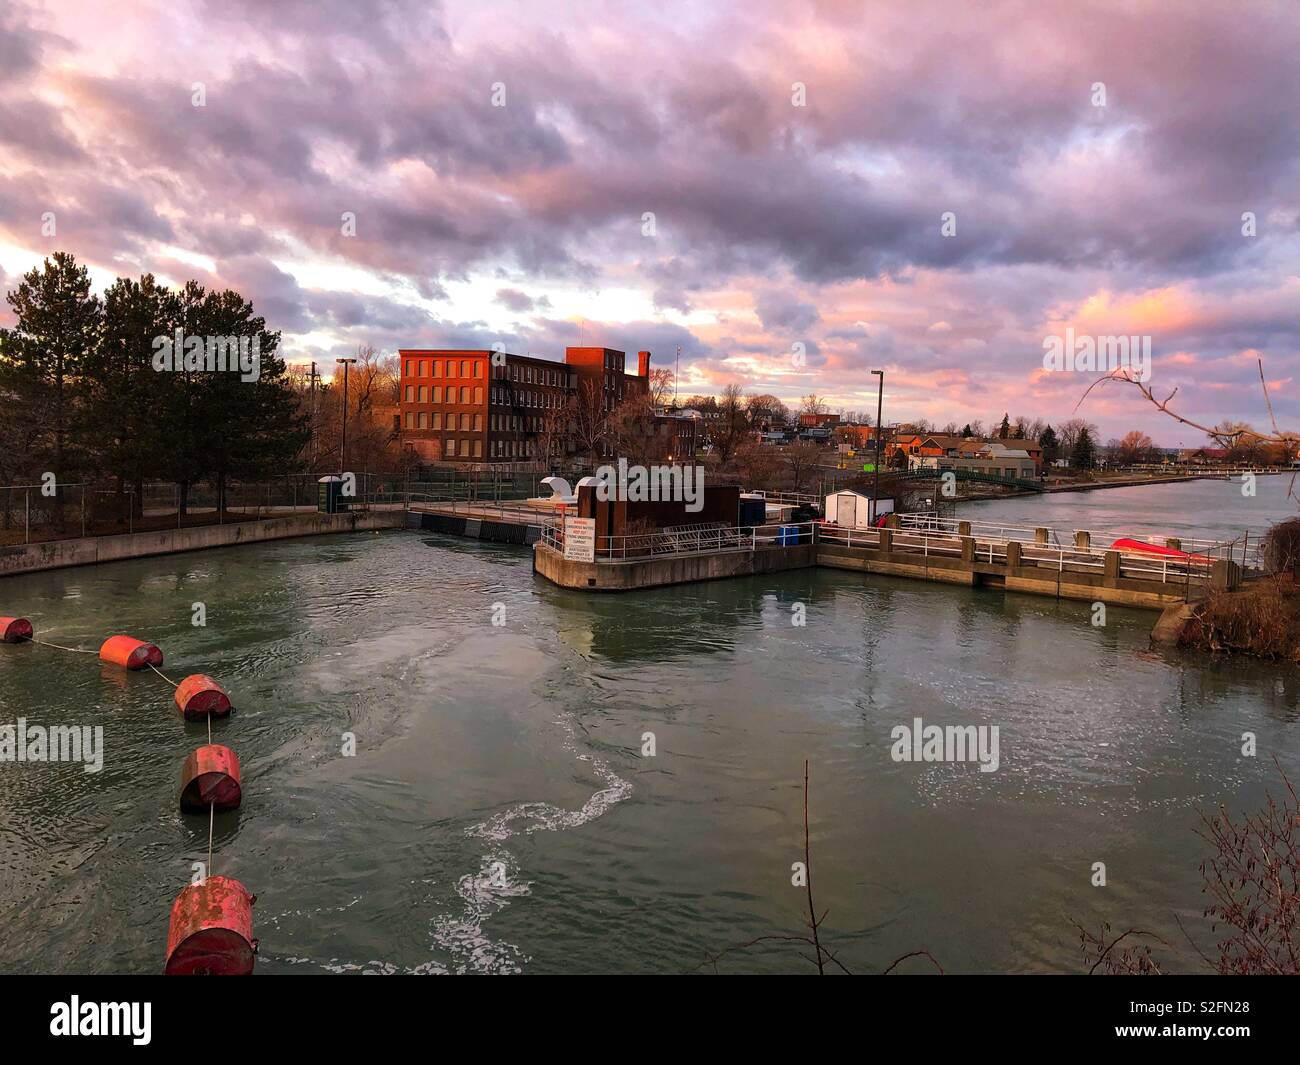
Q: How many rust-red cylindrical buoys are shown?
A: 5